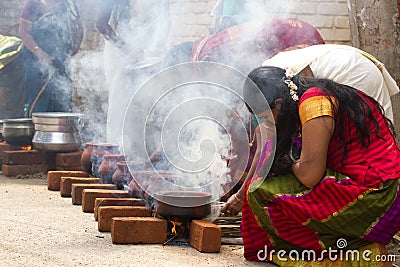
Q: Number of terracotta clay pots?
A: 6